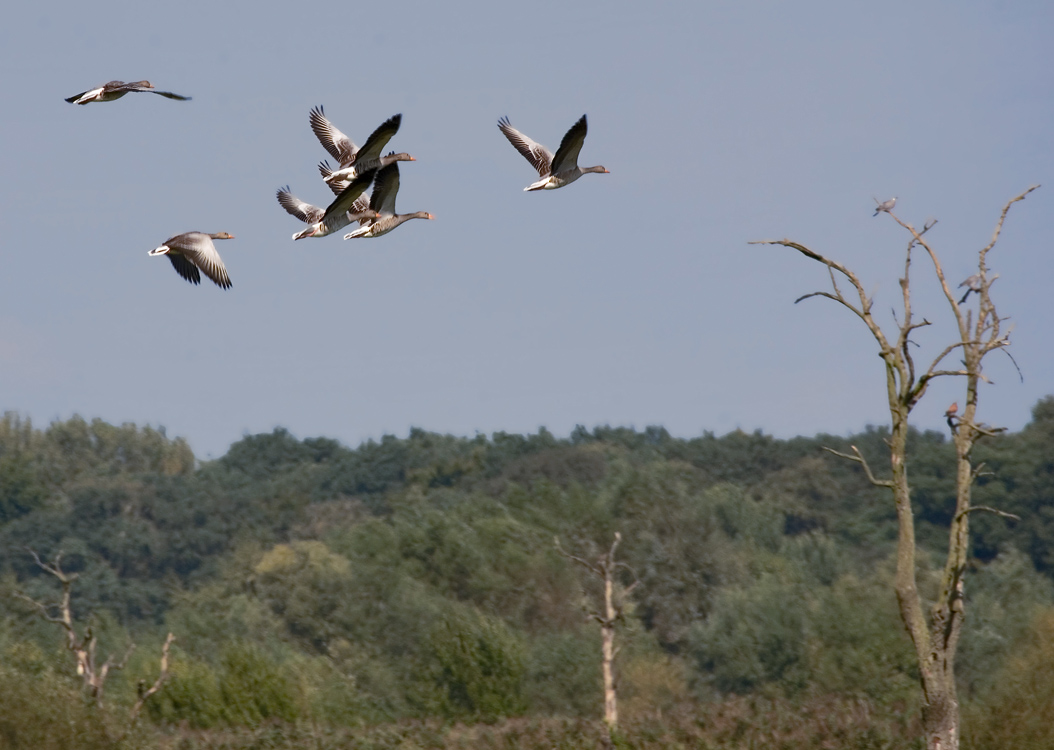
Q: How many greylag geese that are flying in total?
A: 6